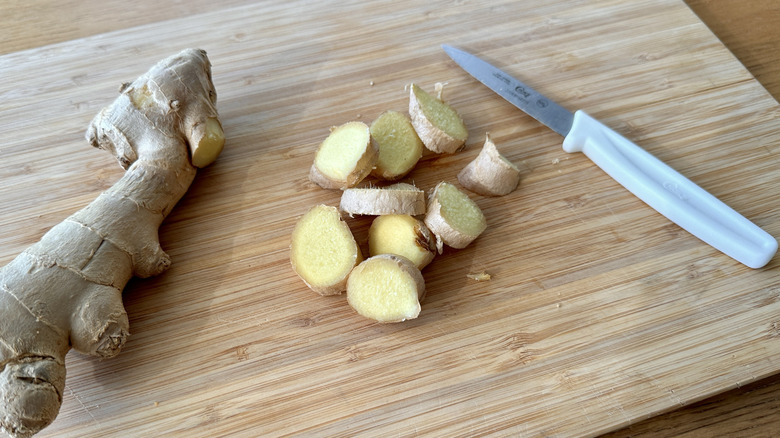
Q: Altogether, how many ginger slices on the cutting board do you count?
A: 9